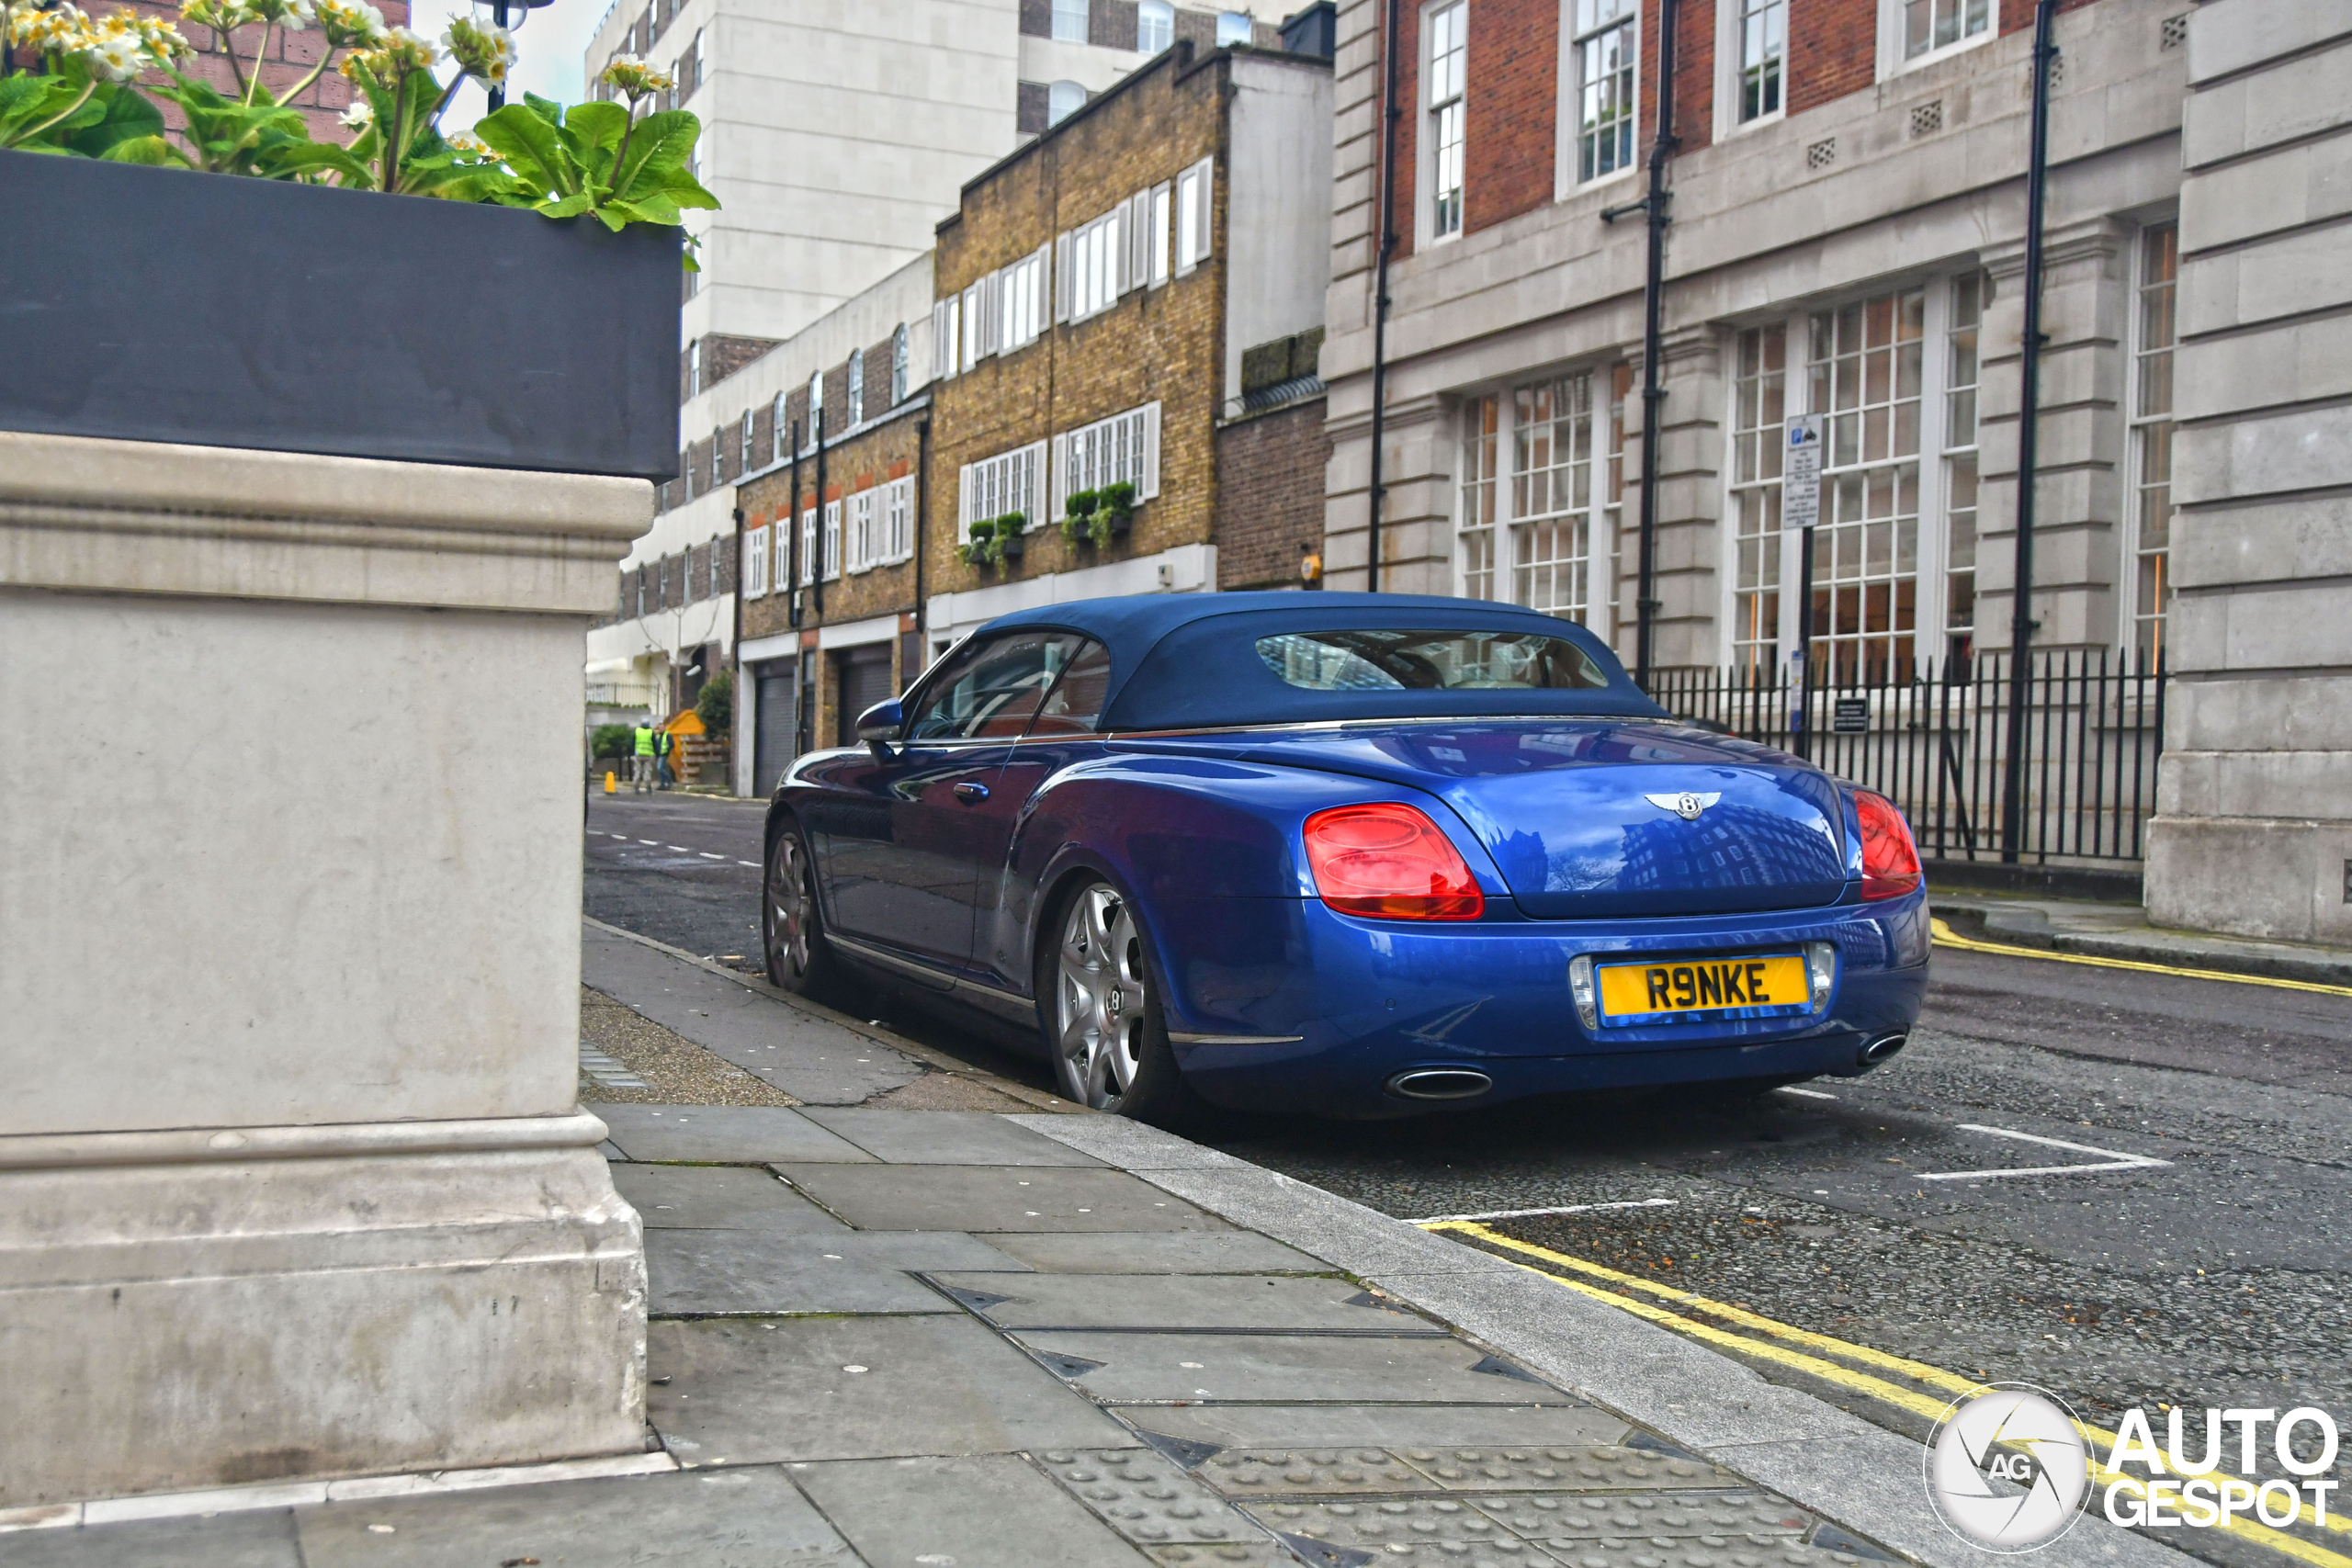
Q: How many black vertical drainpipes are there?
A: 7